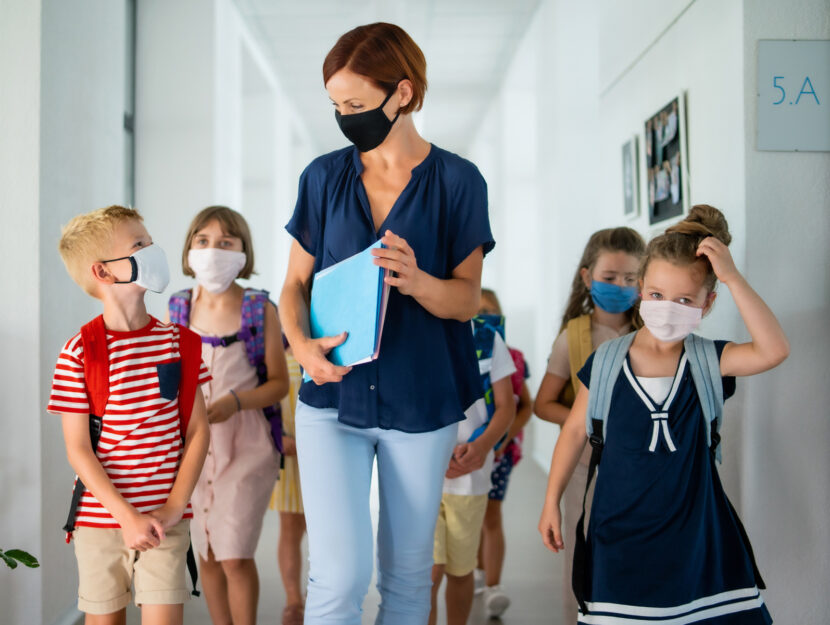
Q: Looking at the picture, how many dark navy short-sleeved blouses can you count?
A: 1